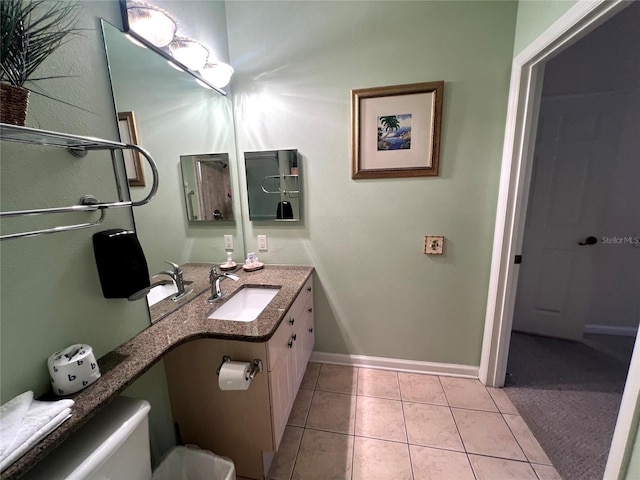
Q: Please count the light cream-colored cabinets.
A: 1